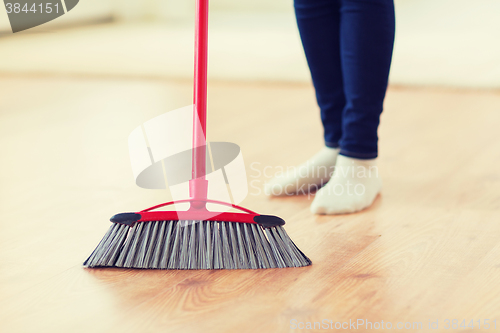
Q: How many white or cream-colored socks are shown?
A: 2